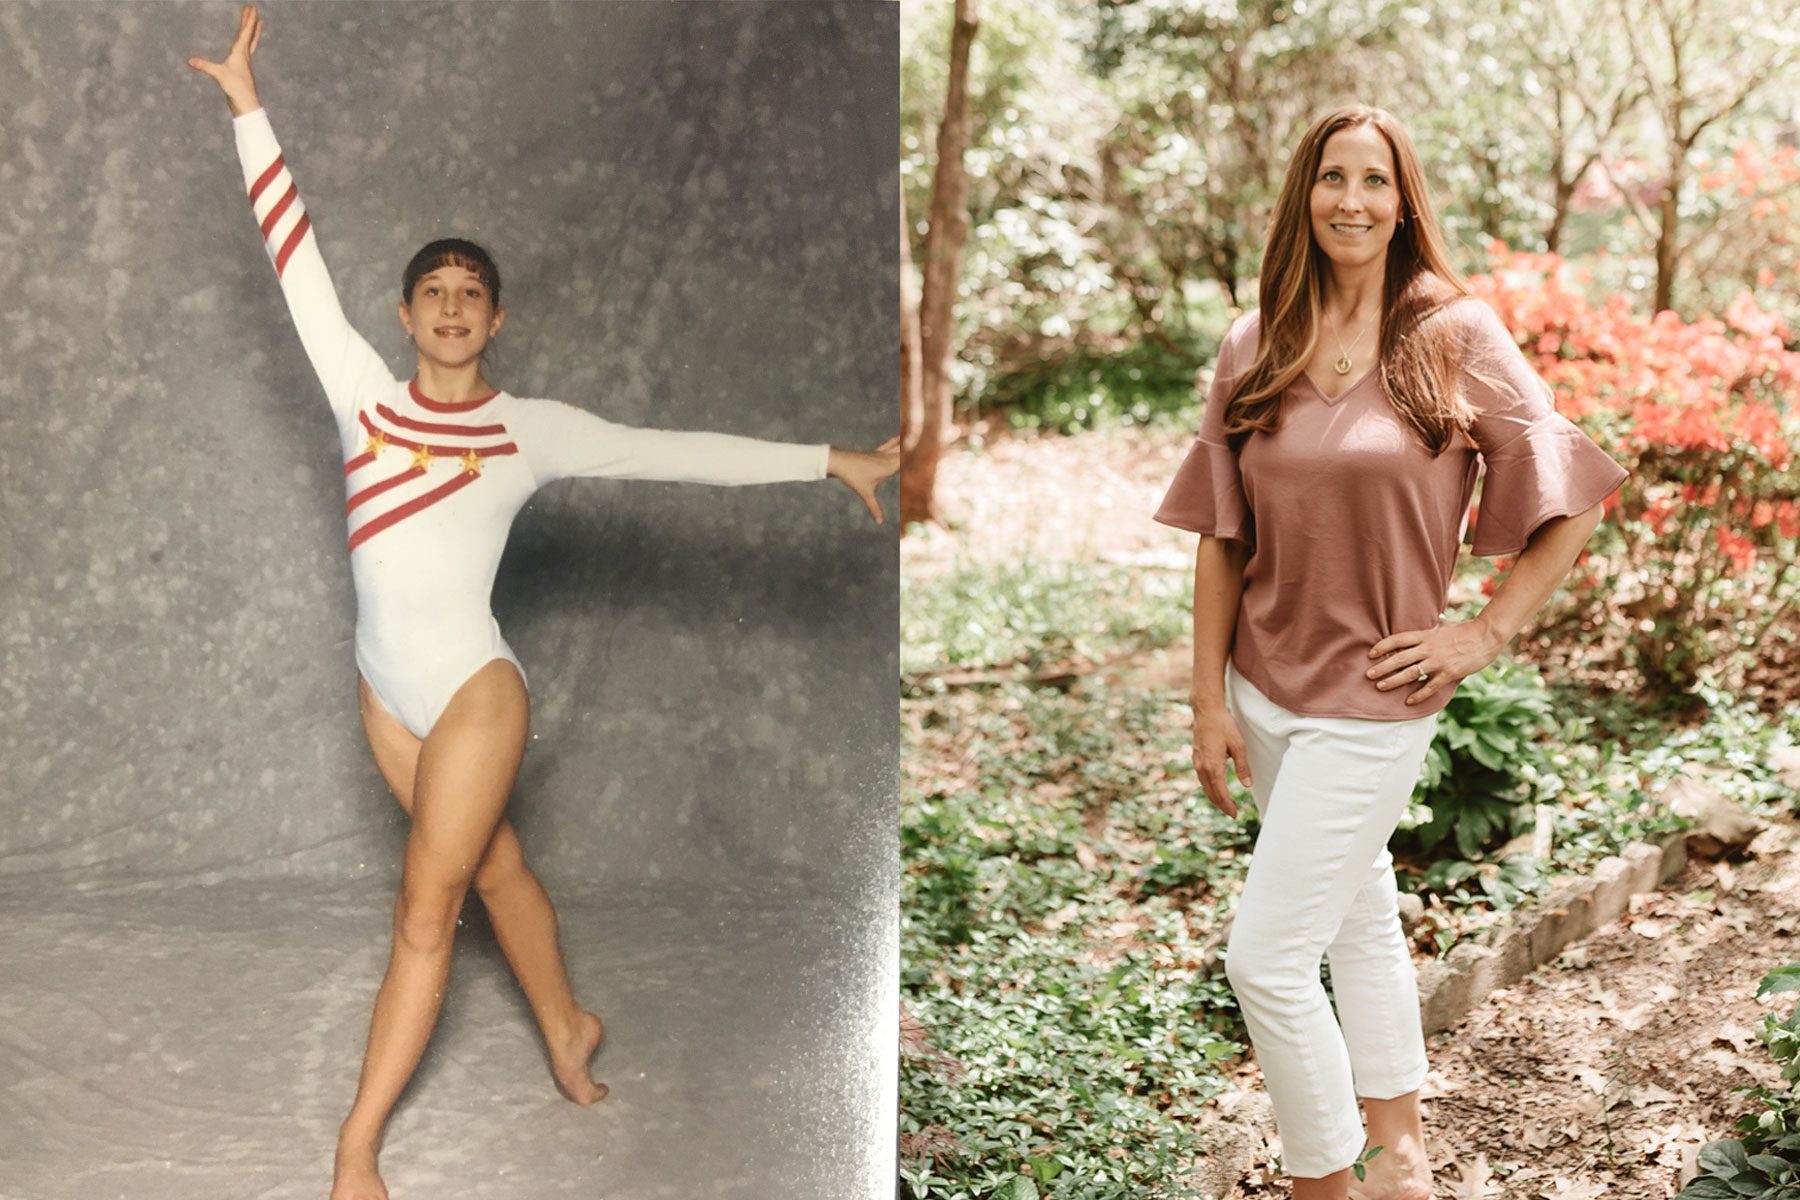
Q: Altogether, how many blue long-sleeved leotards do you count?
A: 0